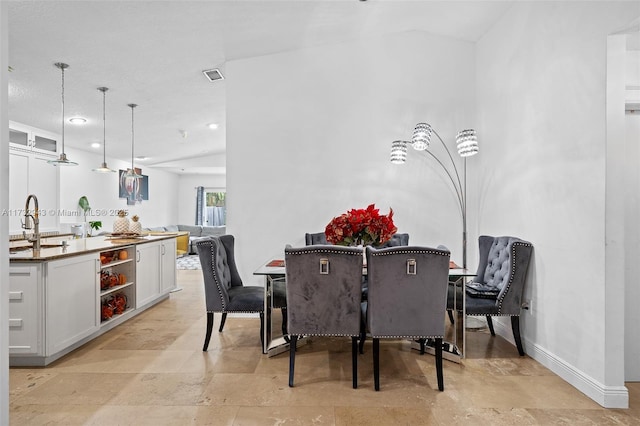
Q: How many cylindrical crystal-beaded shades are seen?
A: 3